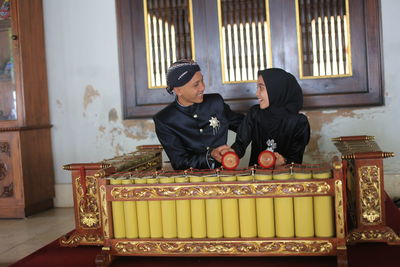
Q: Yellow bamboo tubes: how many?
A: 14